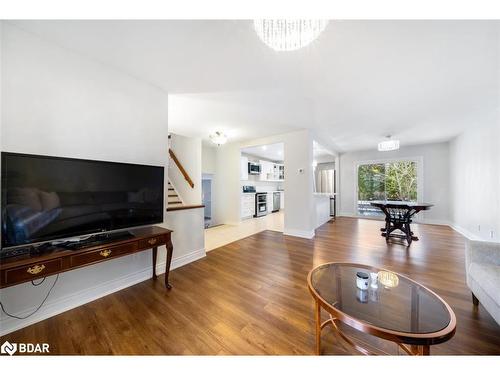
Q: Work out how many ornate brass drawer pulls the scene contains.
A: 3